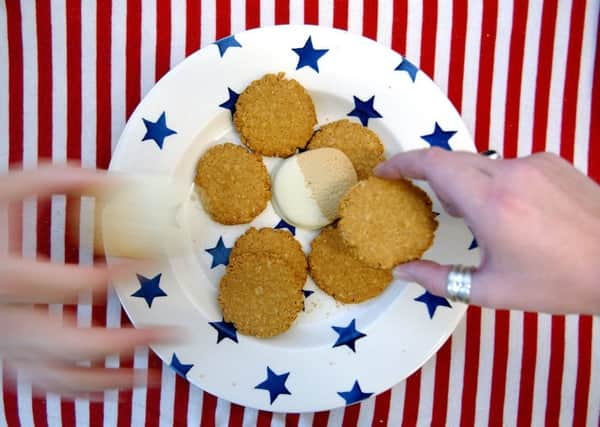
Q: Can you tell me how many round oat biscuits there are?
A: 7